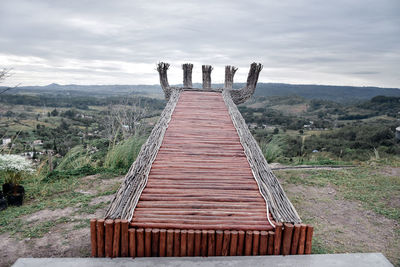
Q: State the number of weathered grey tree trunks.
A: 5